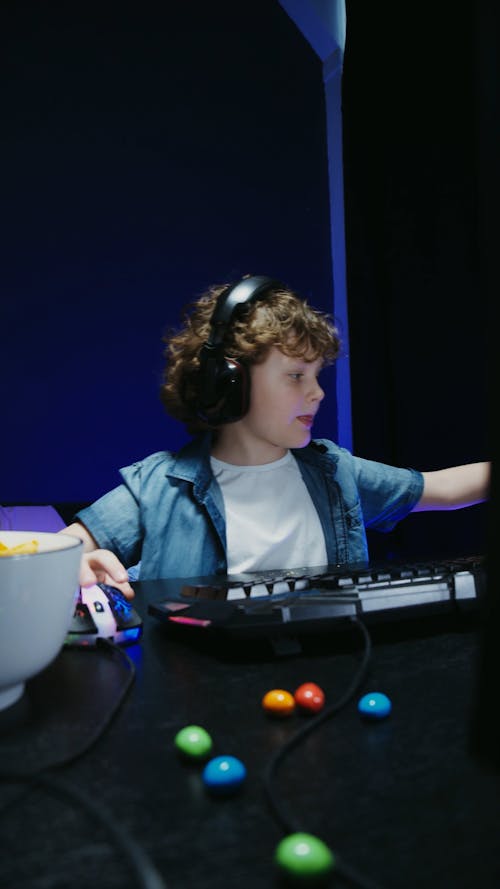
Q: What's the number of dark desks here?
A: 1